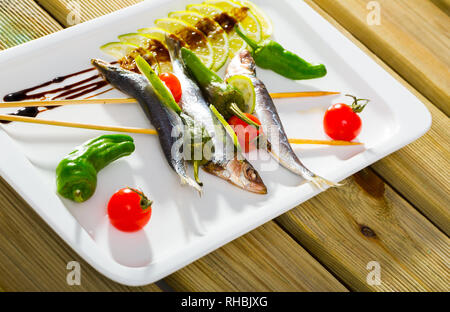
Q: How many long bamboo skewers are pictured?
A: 2